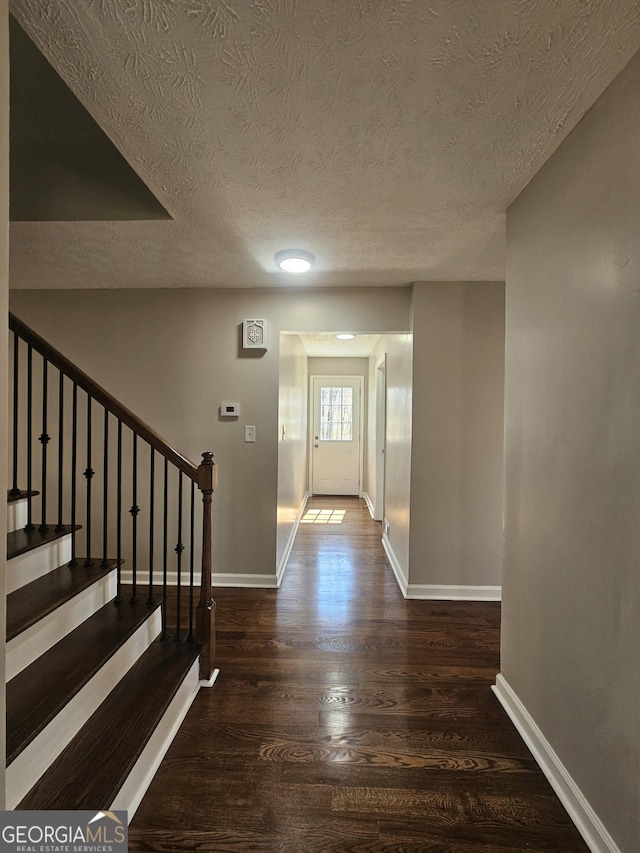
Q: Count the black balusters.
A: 13